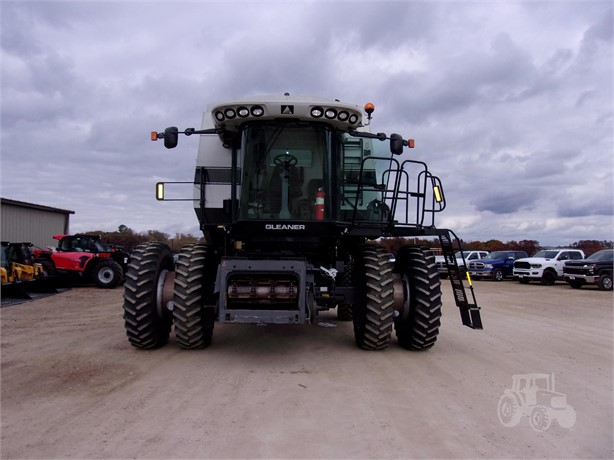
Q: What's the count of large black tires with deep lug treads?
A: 4